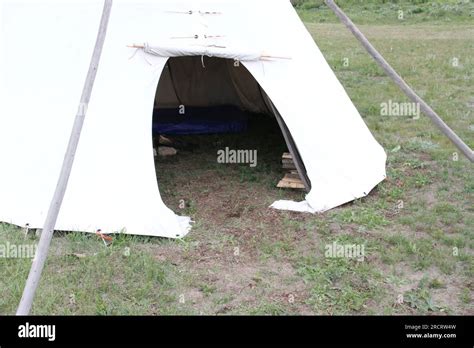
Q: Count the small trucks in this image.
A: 0